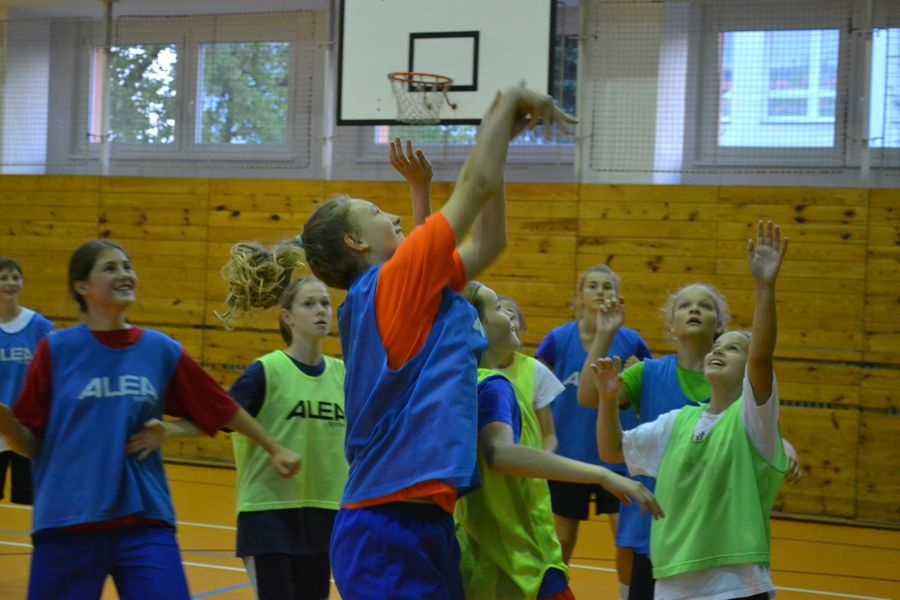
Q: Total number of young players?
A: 9